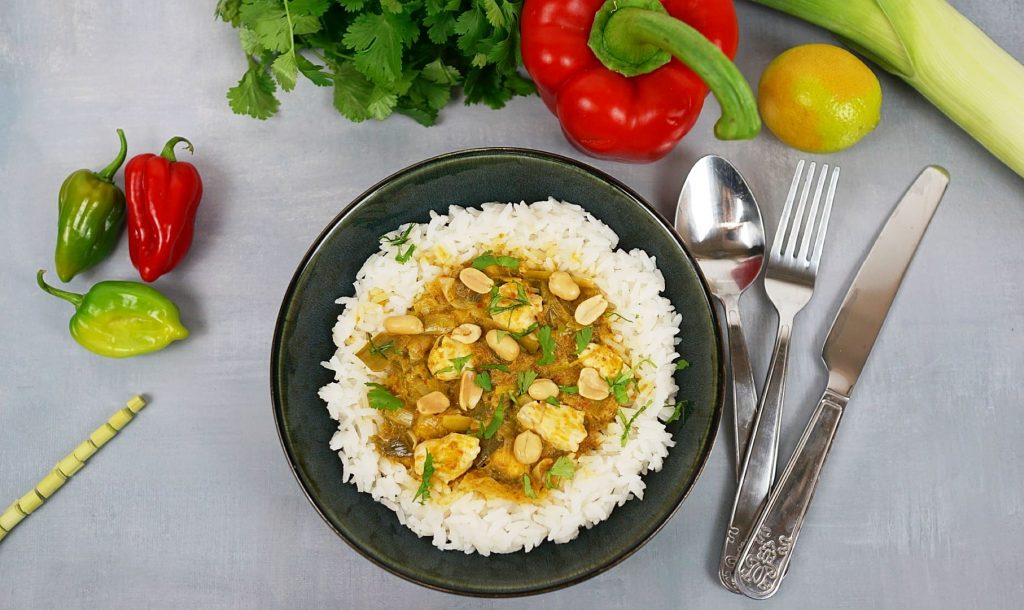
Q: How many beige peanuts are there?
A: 11